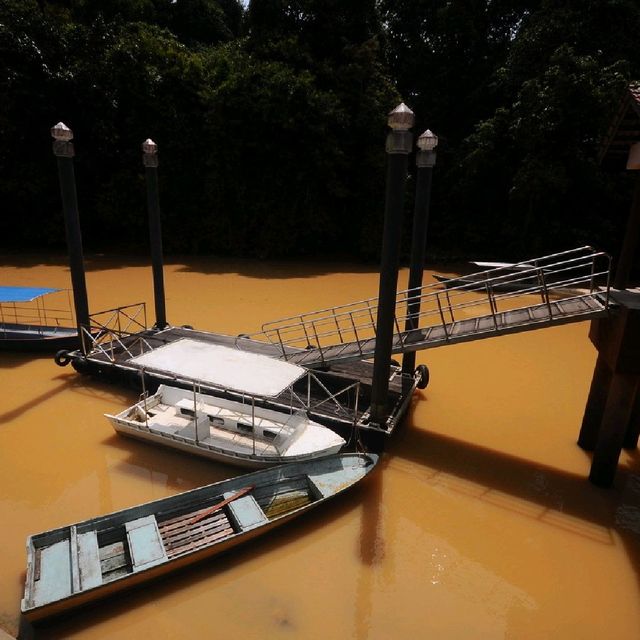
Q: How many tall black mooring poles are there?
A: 4